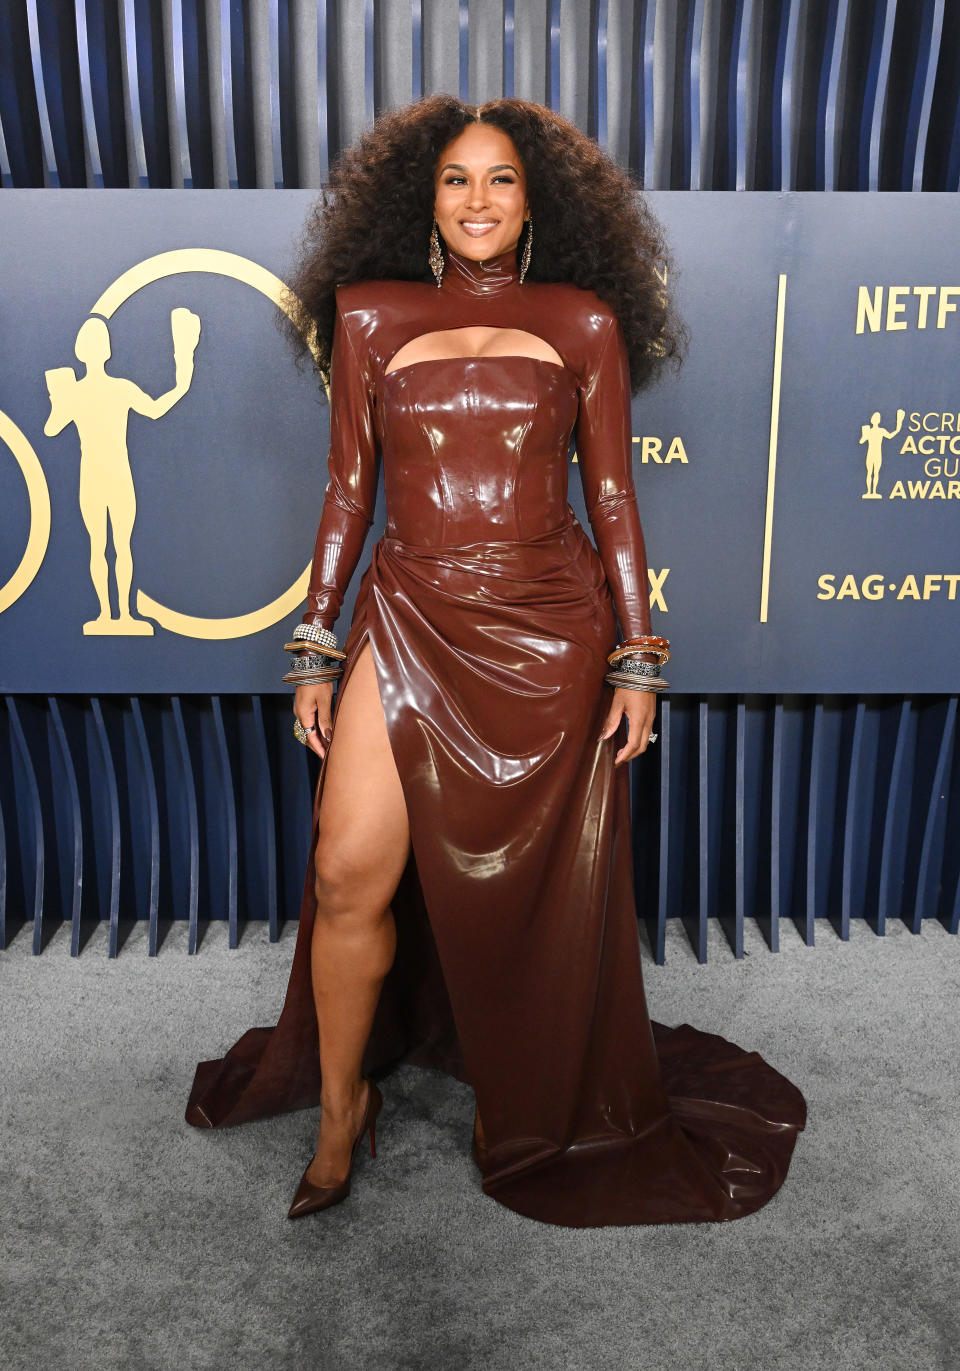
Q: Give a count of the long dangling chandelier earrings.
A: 2